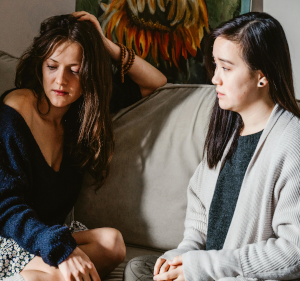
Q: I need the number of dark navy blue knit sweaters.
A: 1